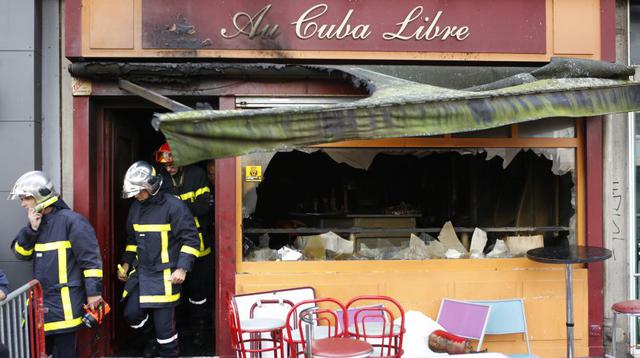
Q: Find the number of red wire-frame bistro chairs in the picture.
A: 3